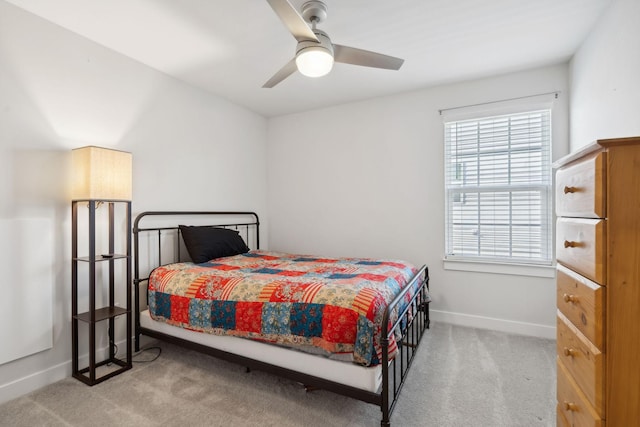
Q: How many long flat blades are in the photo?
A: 3